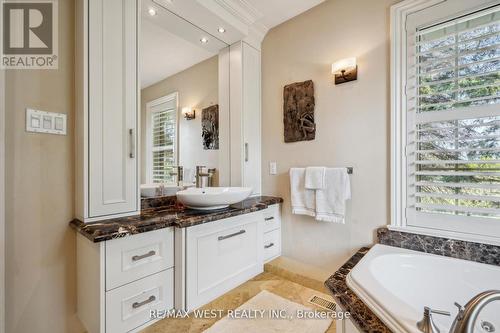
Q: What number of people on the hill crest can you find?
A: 0